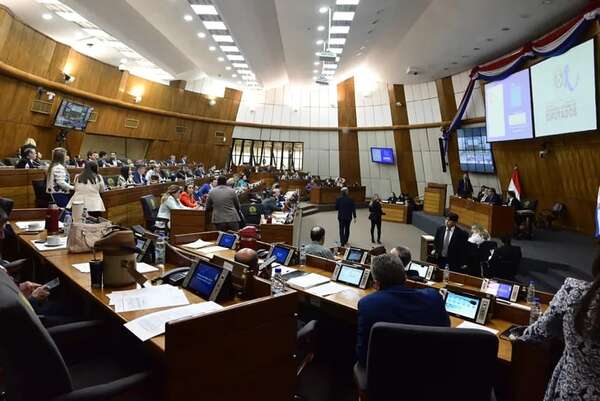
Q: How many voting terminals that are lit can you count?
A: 8